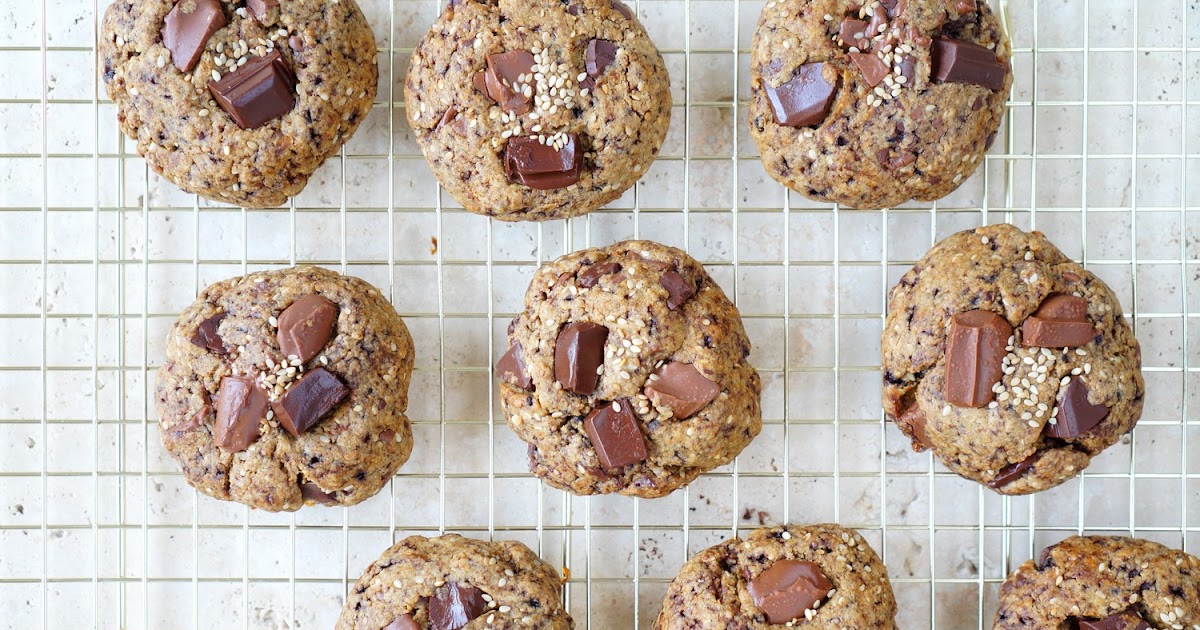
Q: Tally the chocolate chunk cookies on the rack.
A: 9